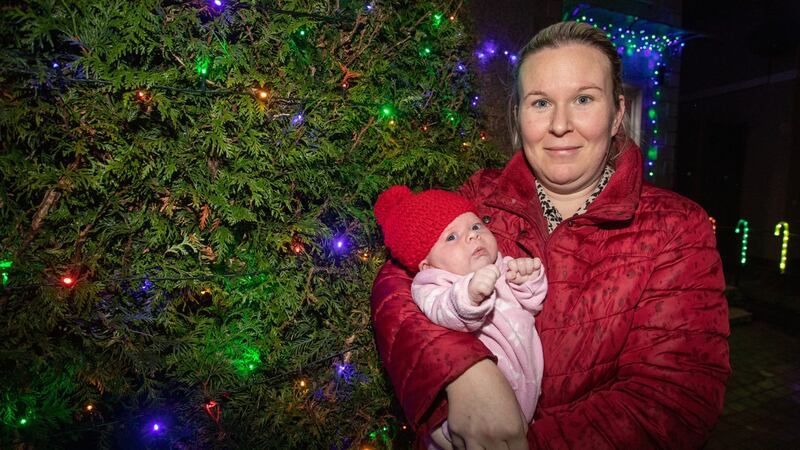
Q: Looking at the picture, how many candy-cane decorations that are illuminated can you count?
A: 3